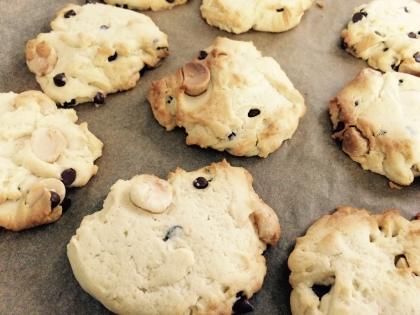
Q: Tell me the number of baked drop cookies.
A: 9